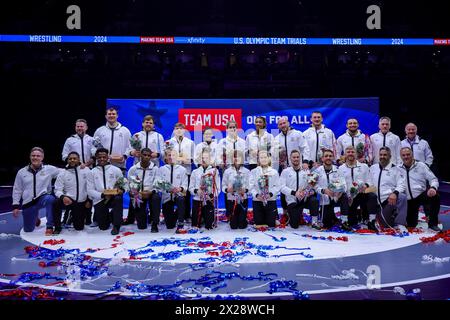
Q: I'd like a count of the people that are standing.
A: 12